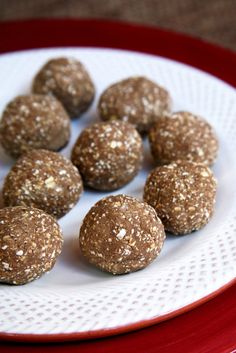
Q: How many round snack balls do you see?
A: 9